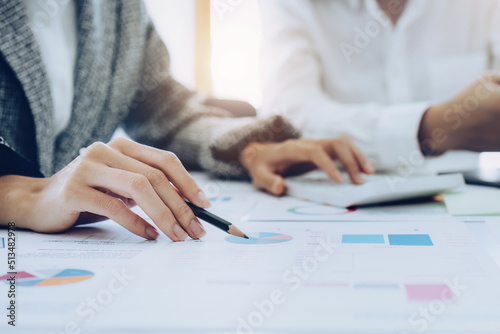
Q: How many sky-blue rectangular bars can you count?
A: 2